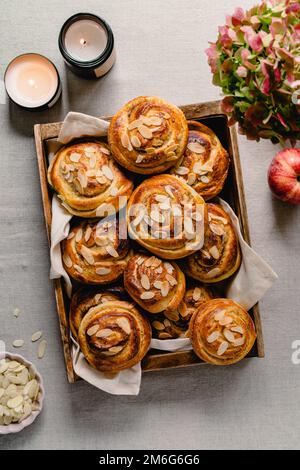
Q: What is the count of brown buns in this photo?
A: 11